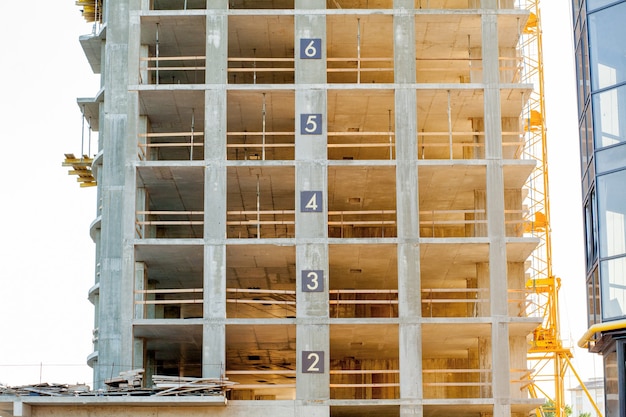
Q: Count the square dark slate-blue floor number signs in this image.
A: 5